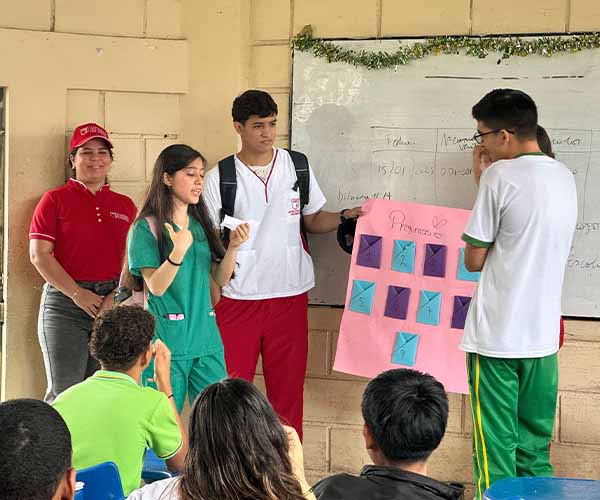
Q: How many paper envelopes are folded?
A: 9